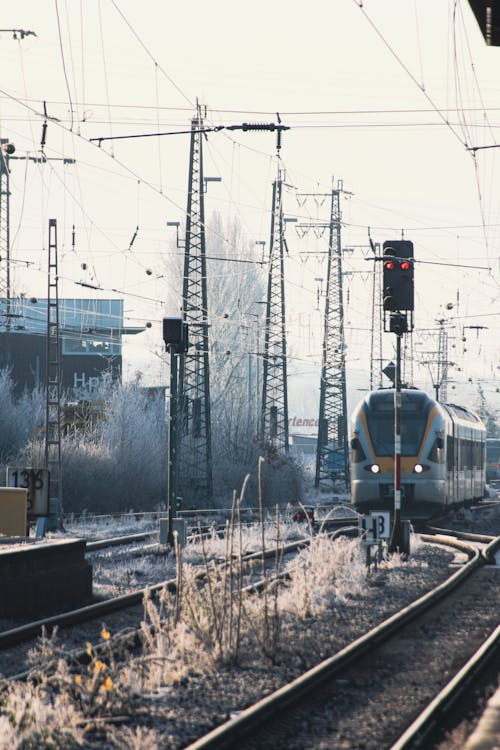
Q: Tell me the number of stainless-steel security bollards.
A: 0